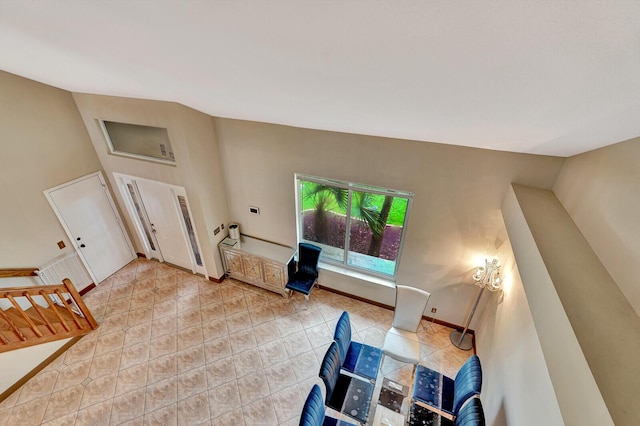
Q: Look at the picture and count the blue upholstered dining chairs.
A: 6